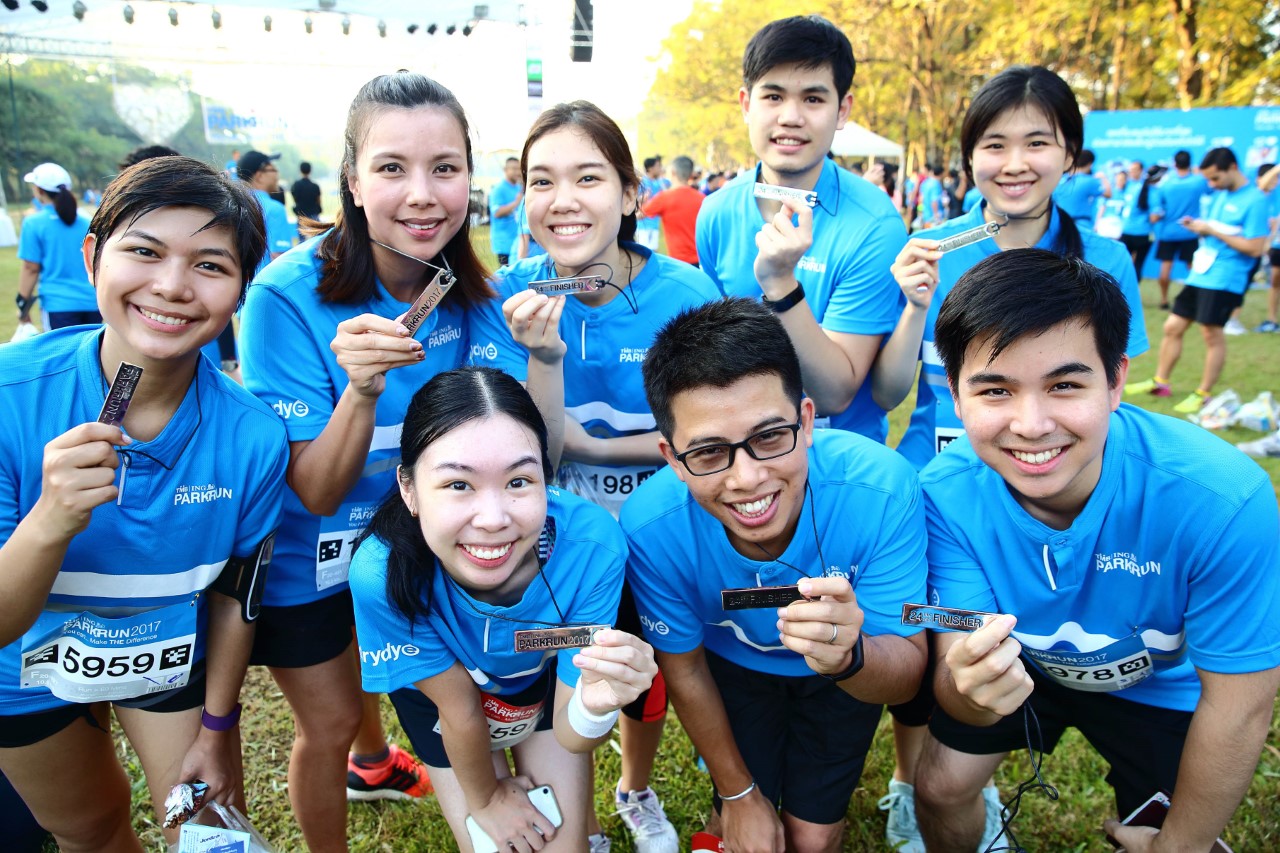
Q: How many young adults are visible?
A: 8